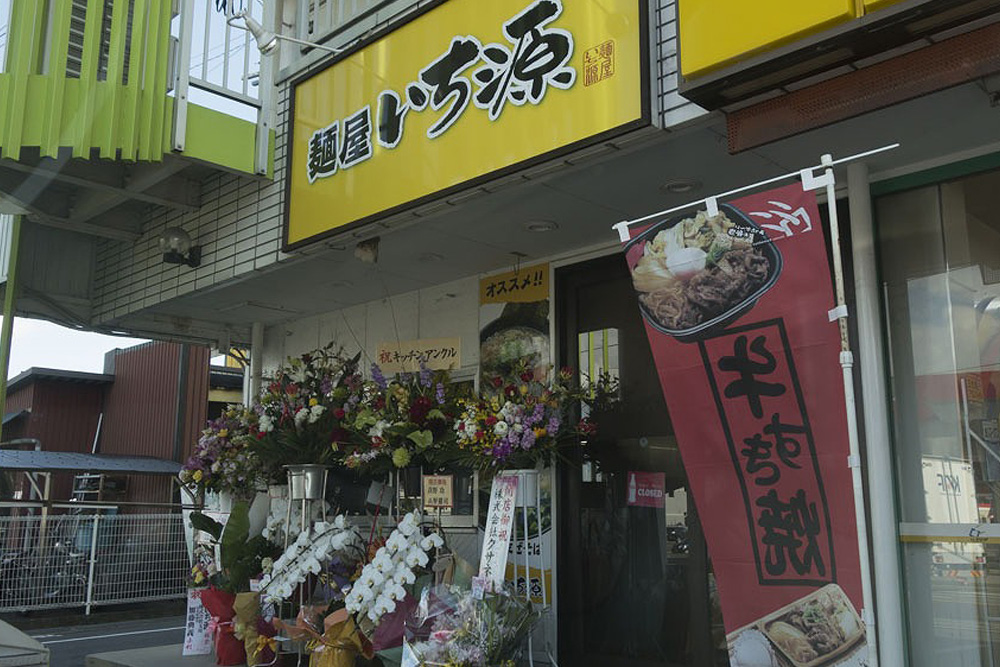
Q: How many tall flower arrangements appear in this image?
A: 4